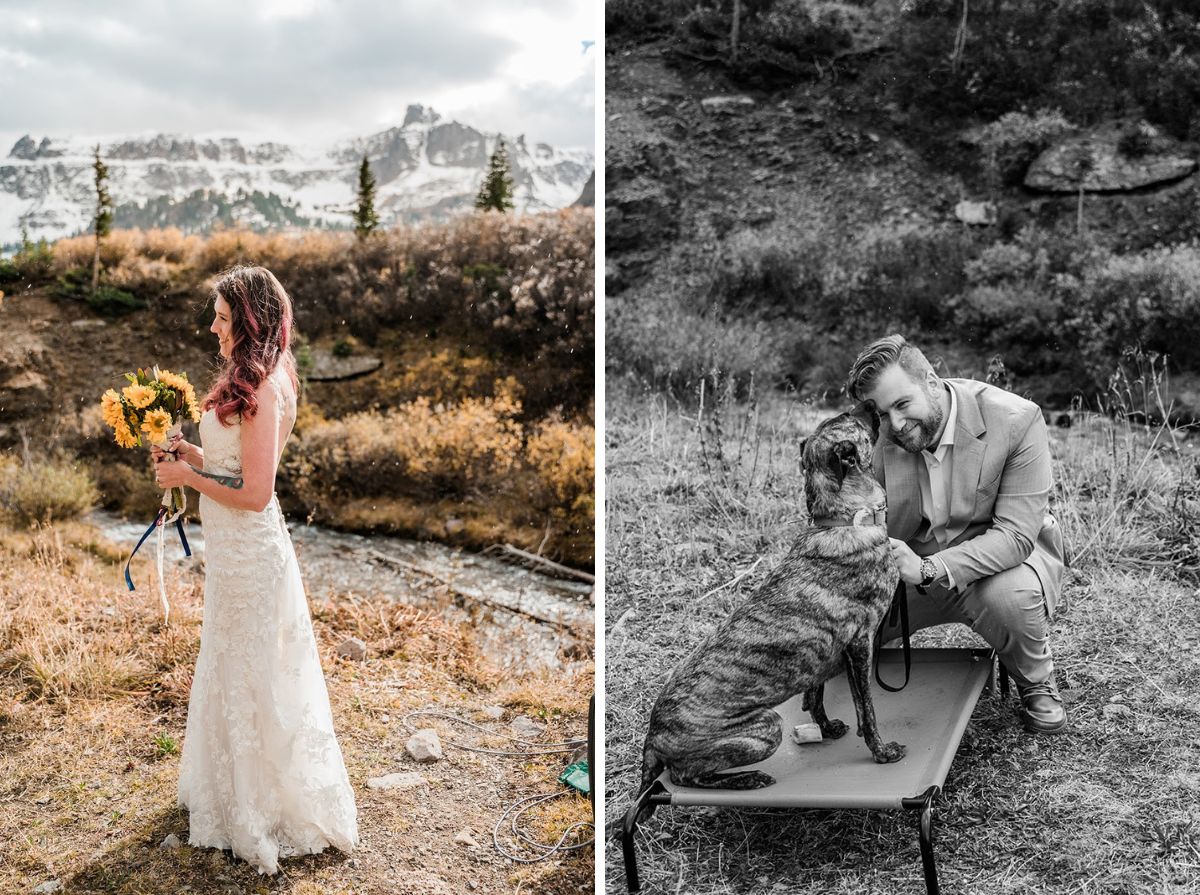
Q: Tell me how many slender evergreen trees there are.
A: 3